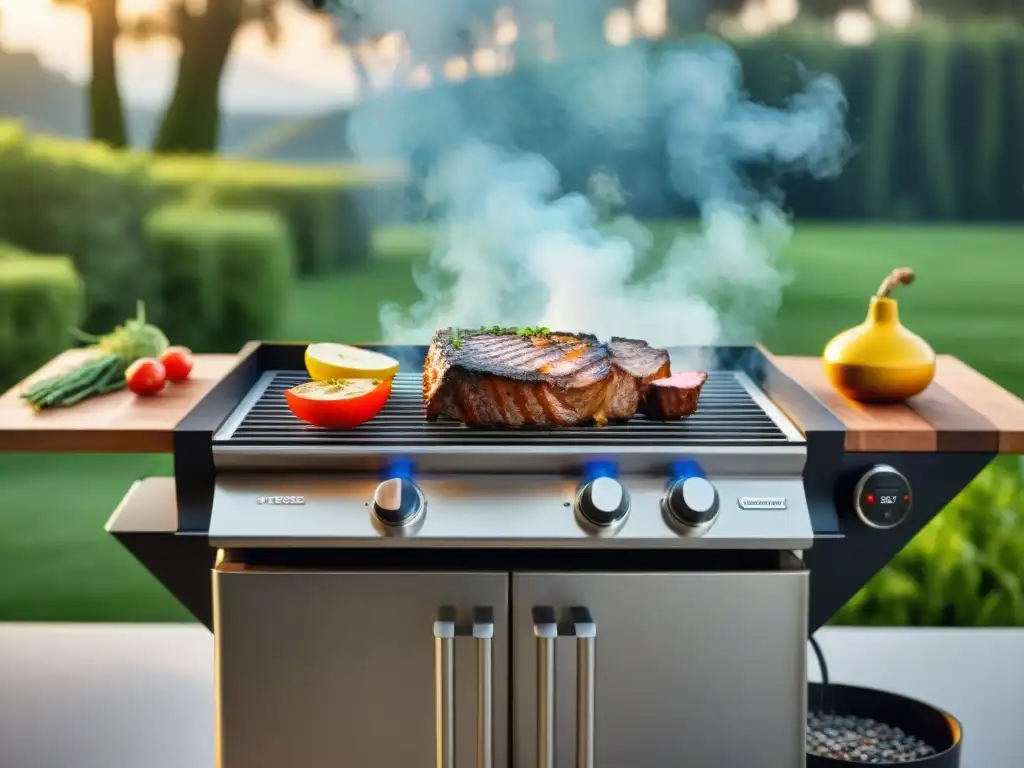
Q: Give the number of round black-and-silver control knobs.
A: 3